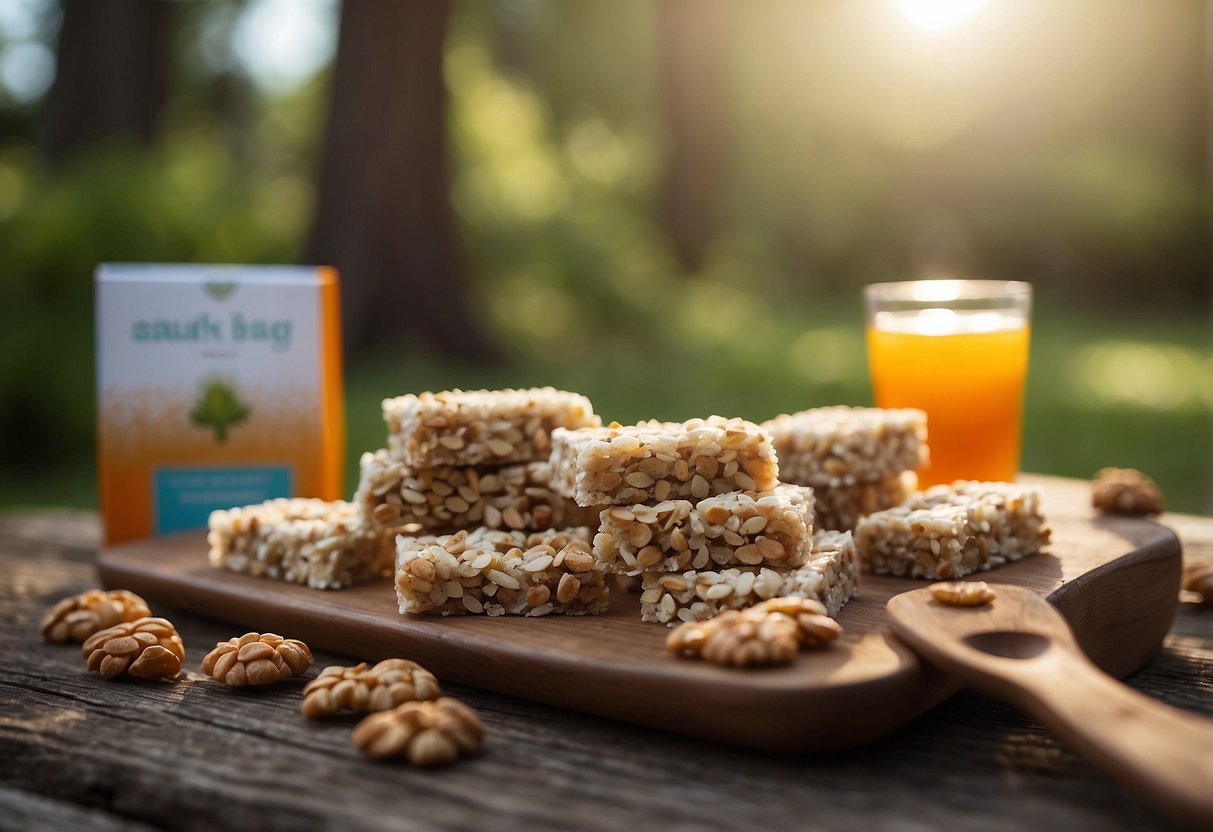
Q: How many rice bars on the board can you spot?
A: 10